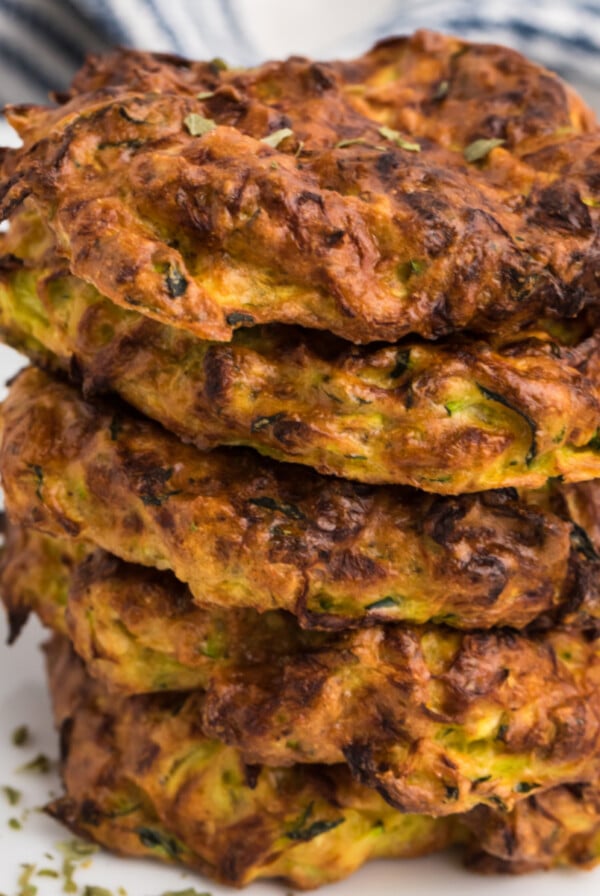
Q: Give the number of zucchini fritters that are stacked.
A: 5